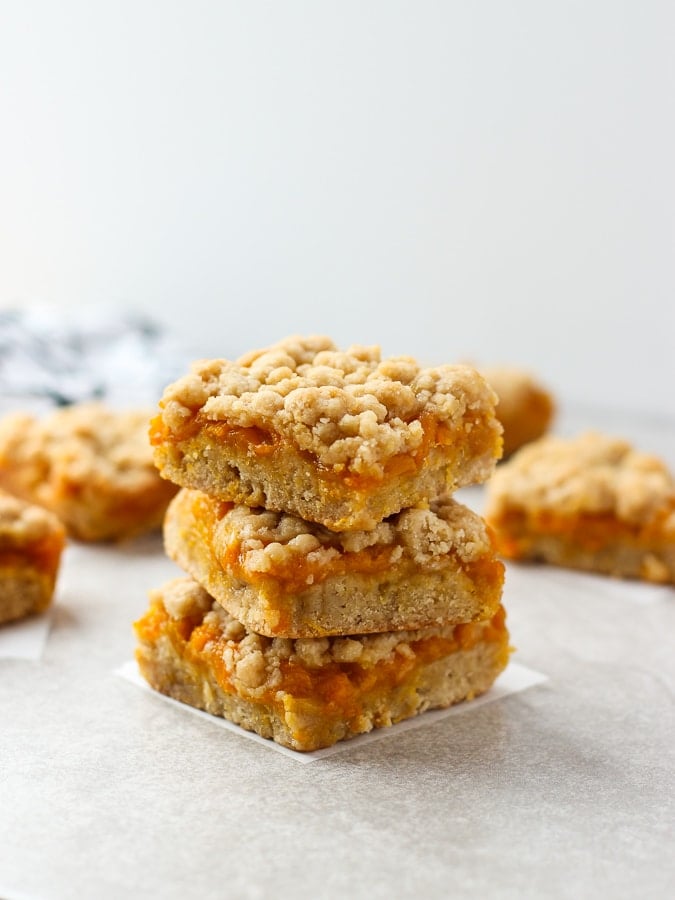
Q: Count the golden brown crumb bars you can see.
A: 7